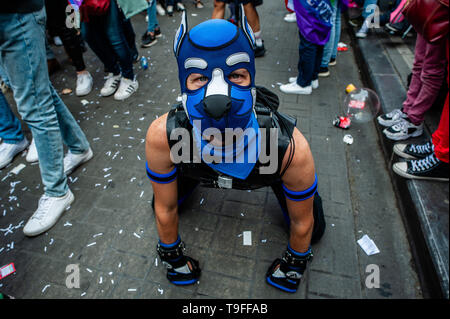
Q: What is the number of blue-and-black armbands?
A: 2